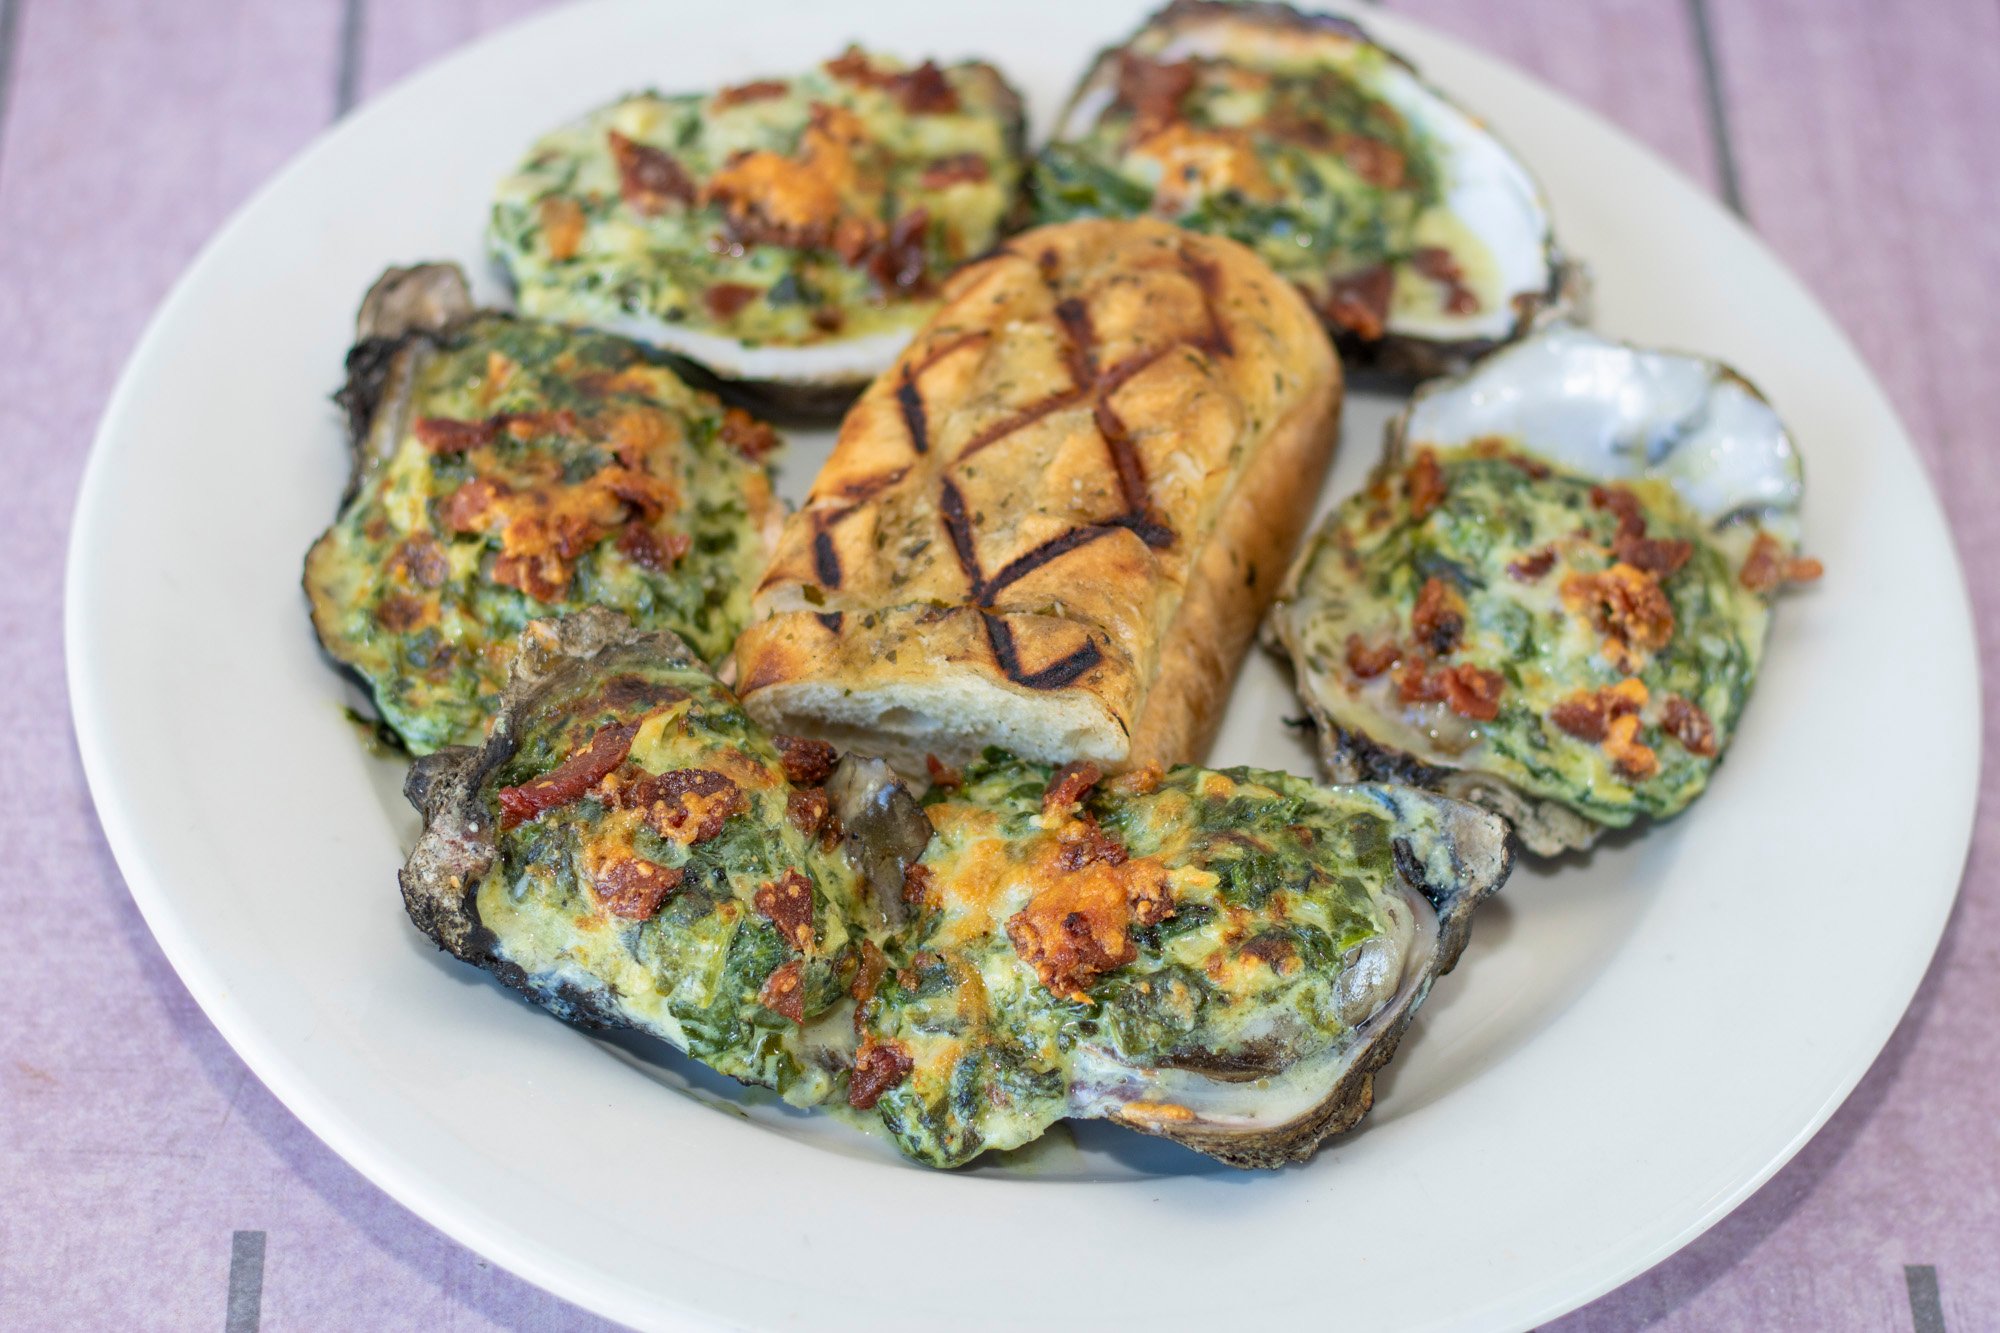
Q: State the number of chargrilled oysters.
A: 6